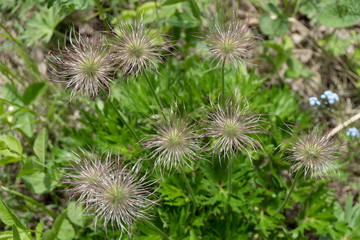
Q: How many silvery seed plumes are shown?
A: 8